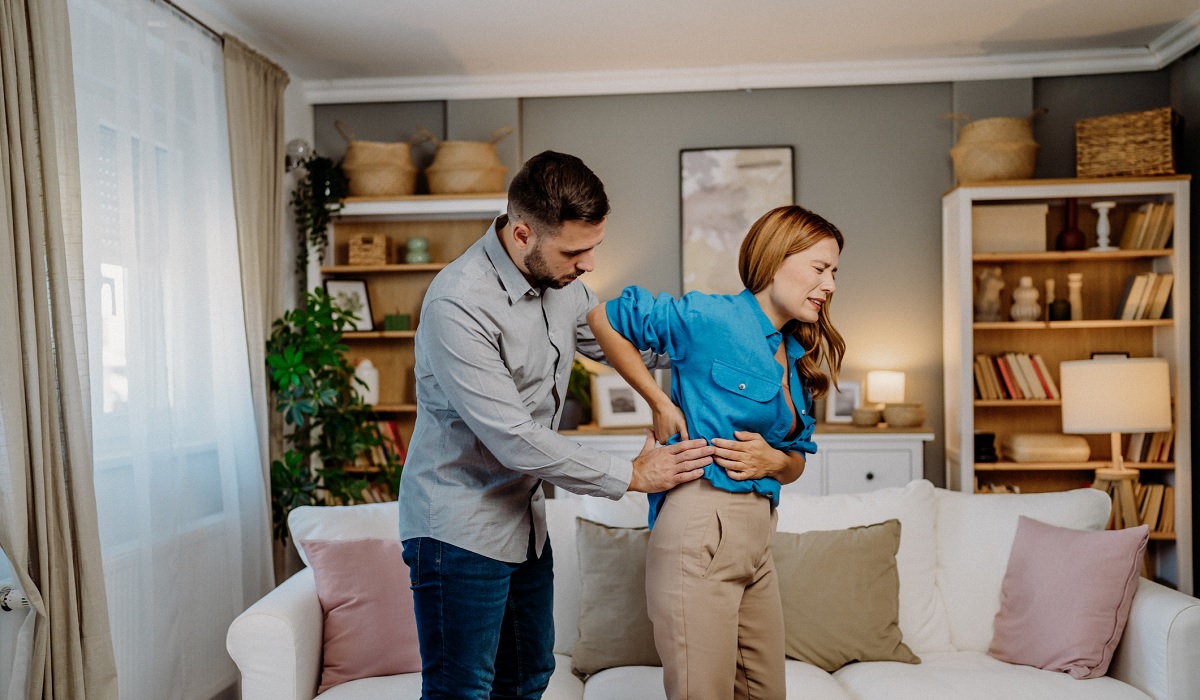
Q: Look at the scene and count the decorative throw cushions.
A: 4